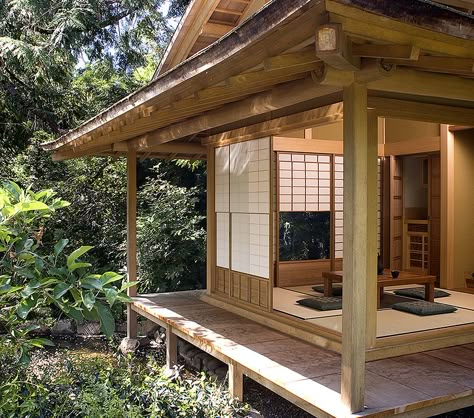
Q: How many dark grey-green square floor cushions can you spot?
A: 4